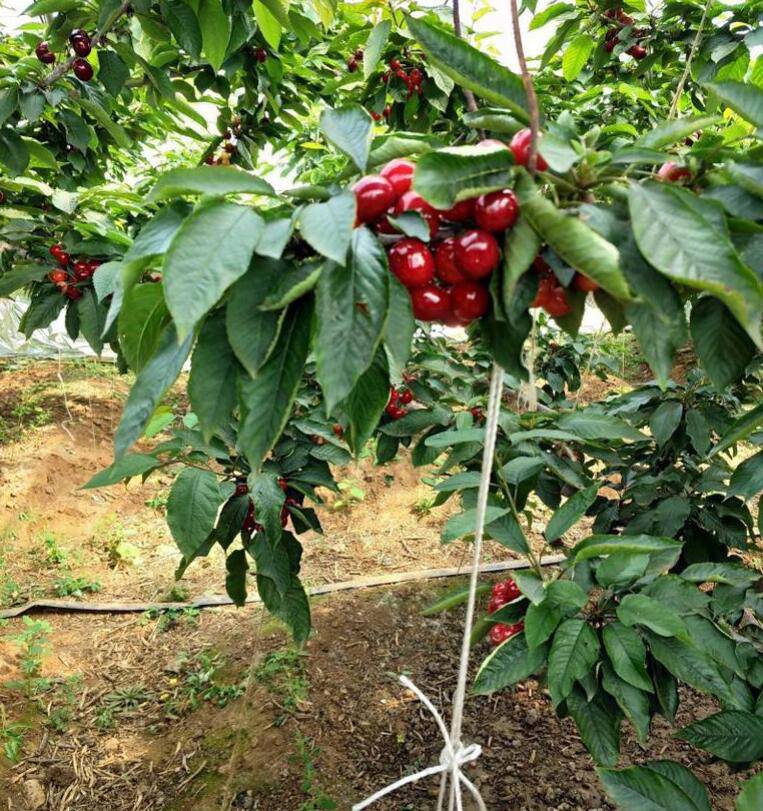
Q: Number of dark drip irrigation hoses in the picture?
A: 1